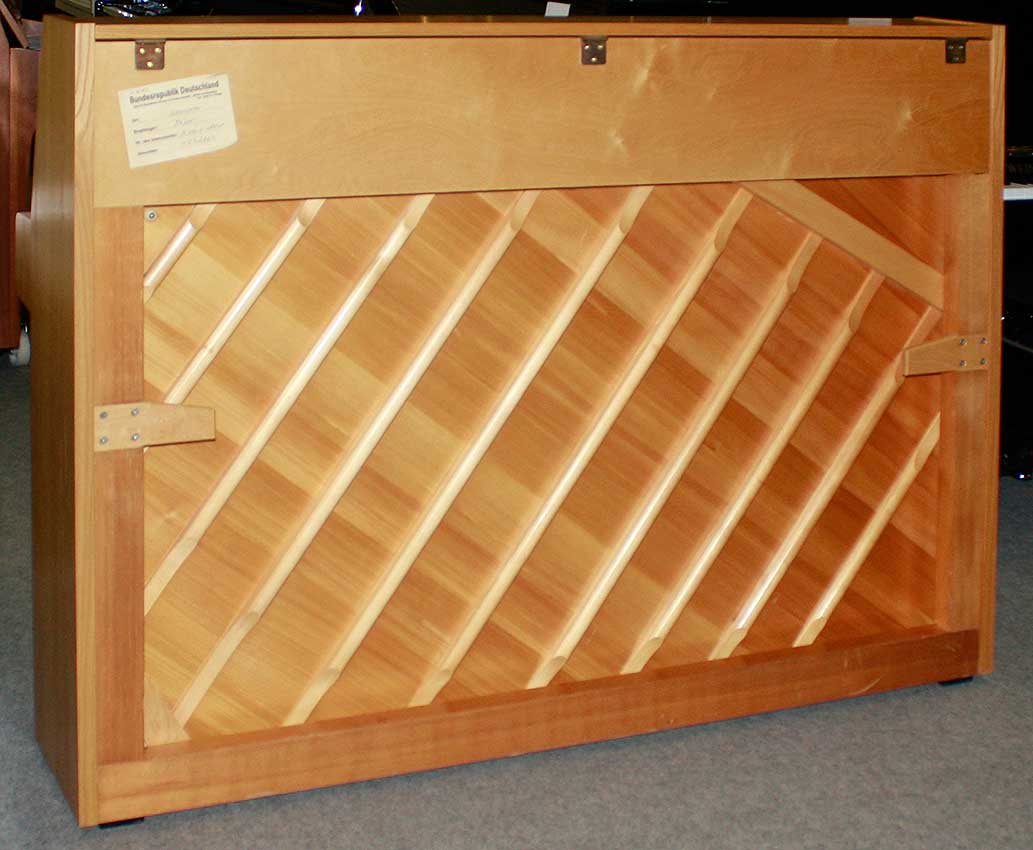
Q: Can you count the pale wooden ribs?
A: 10